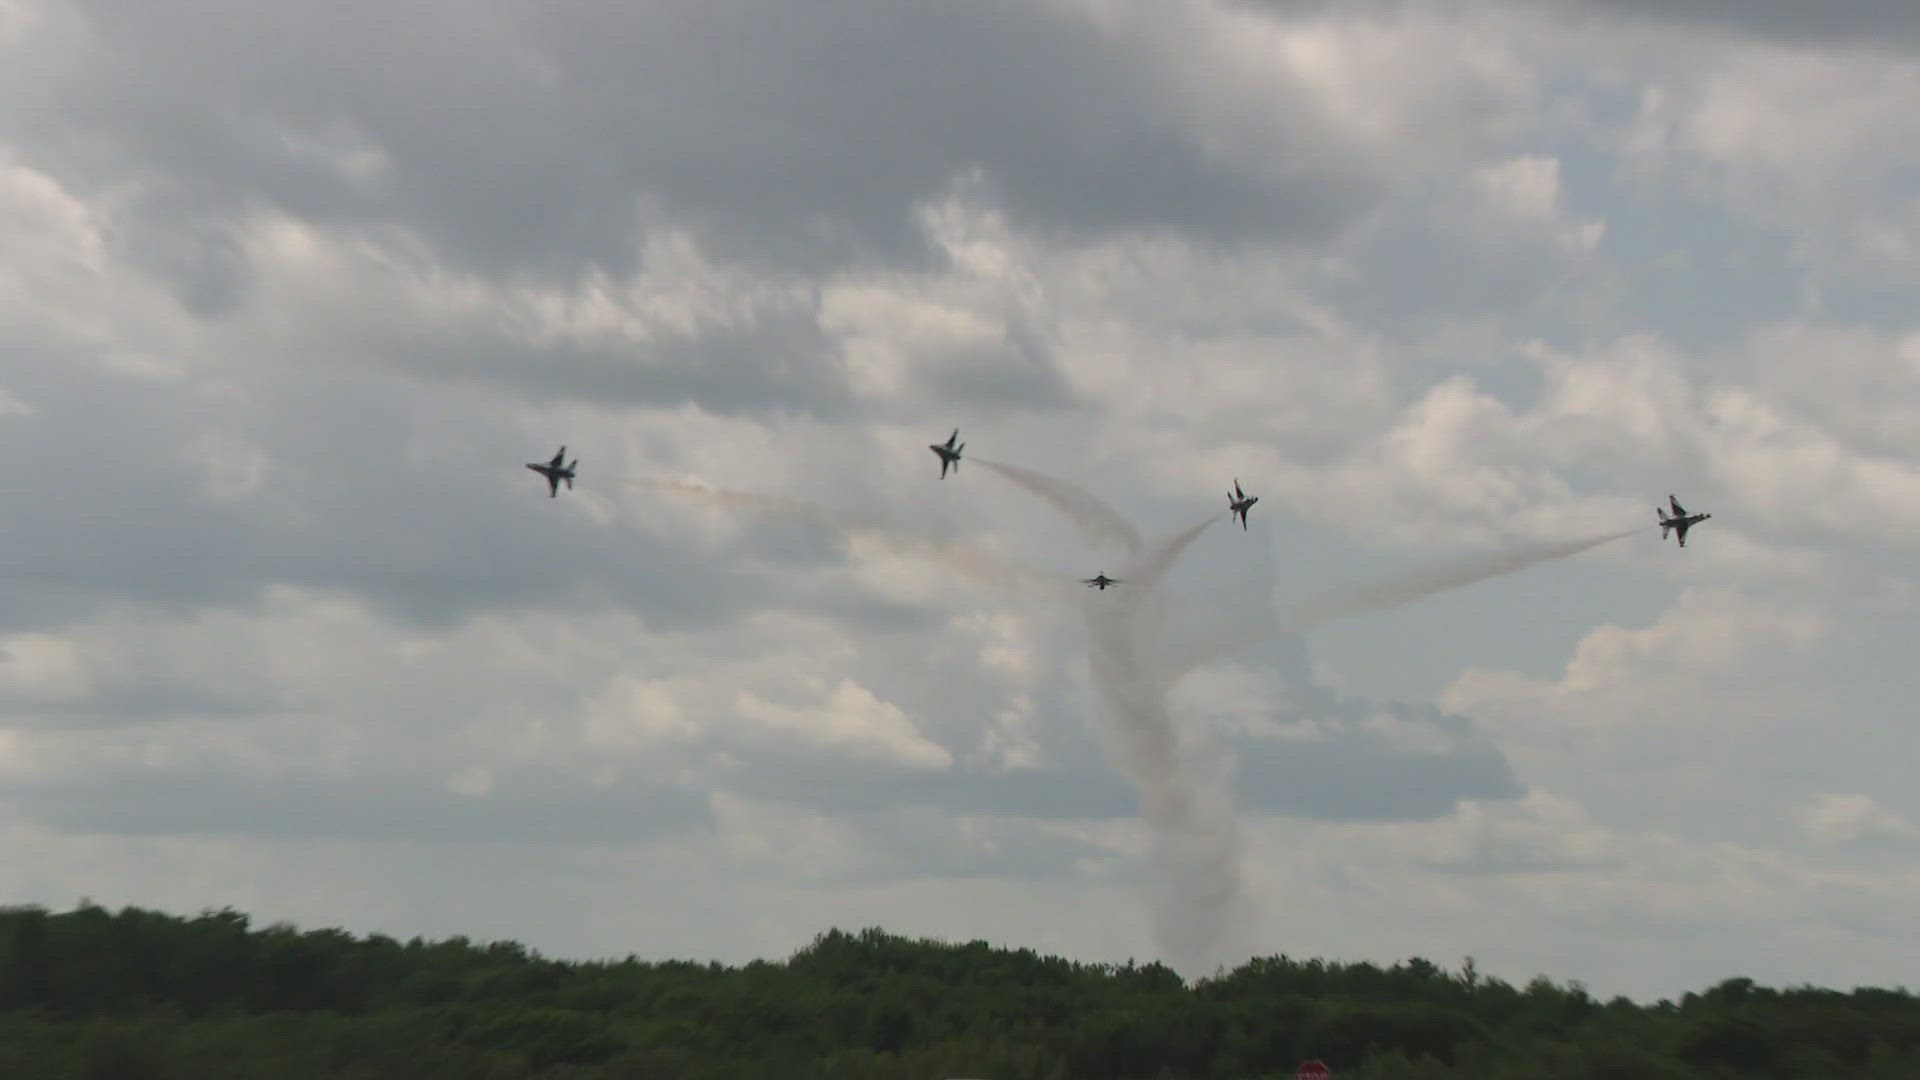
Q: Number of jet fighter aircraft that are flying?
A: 5